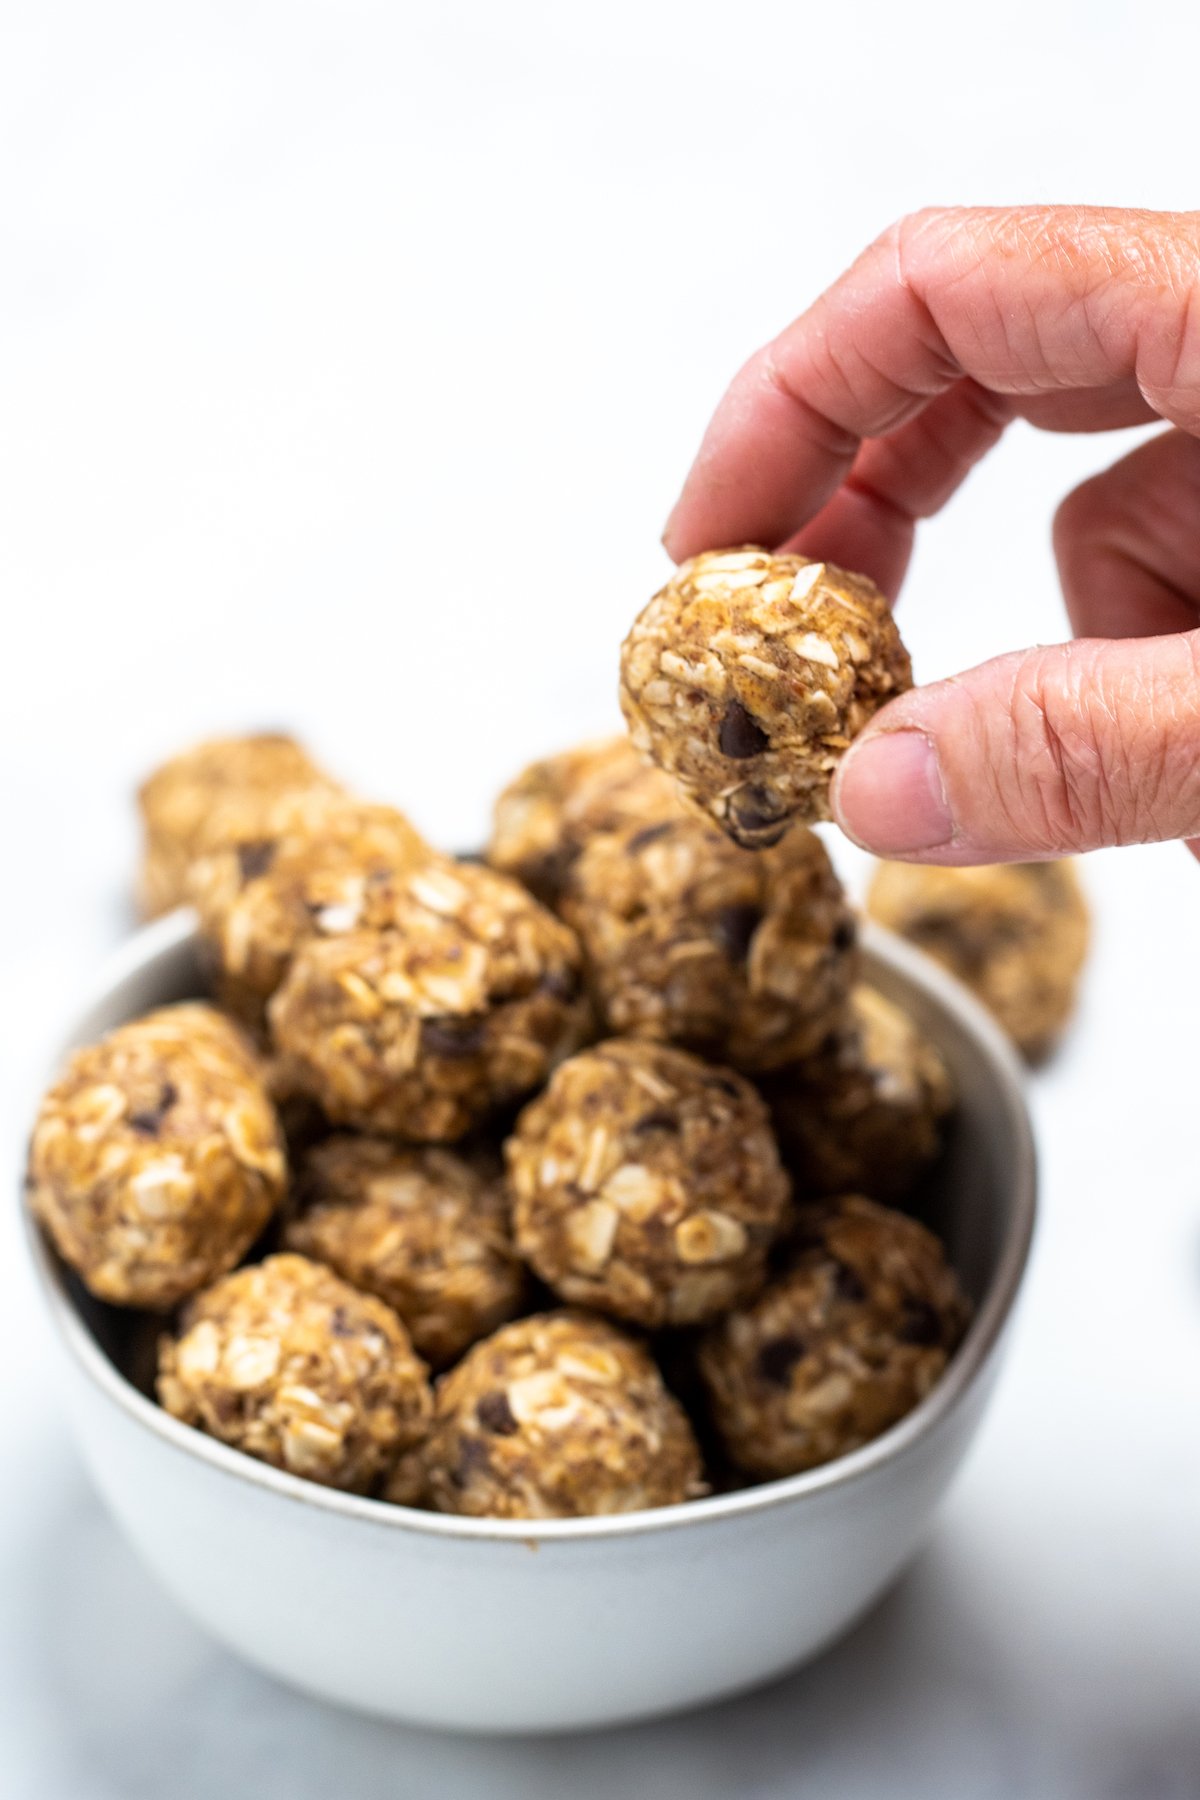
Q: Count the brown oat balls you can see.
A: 14